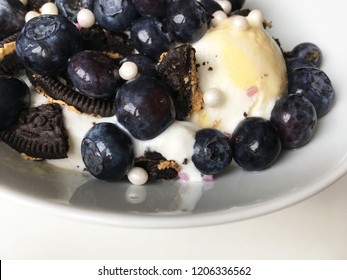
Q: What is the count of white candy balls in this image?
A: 10